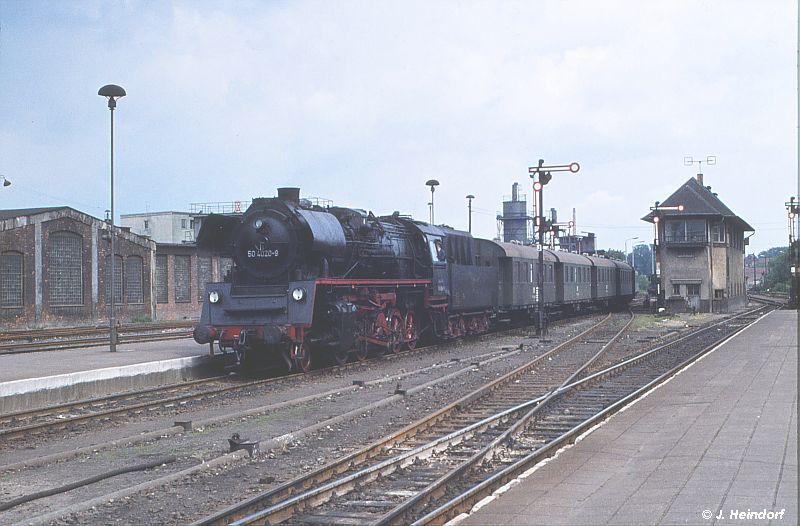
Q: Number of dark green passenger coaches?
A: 4